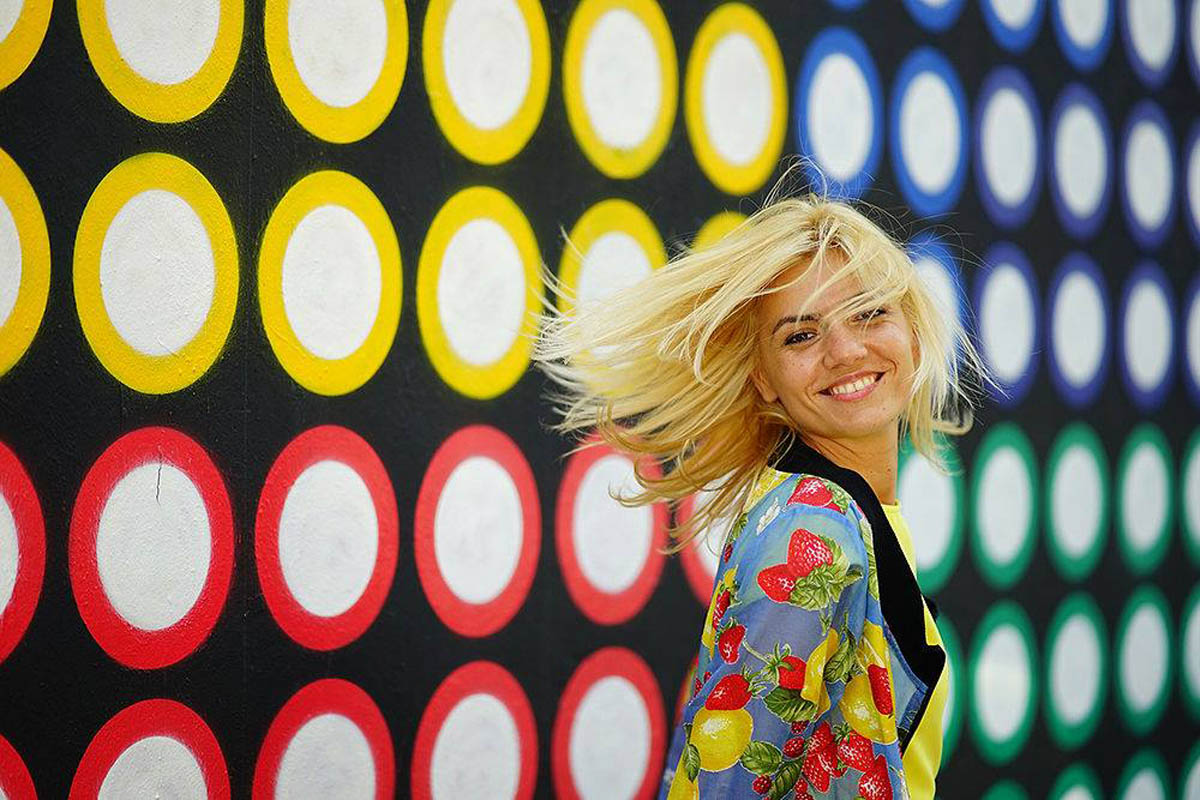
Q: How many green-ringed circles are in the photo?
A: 14